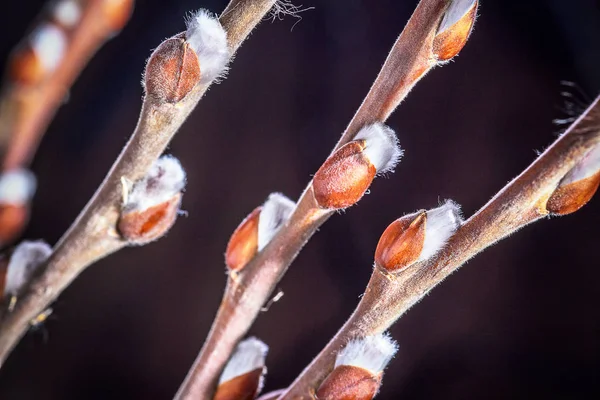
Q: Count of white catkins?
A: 13